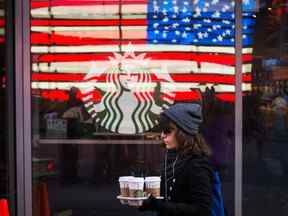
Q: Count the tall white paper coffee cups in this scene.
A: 3